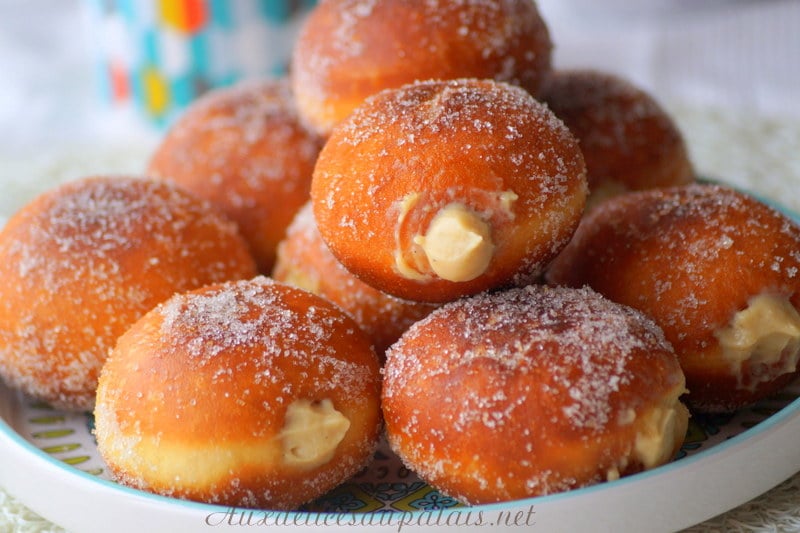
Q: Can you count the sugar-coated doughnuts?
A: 9